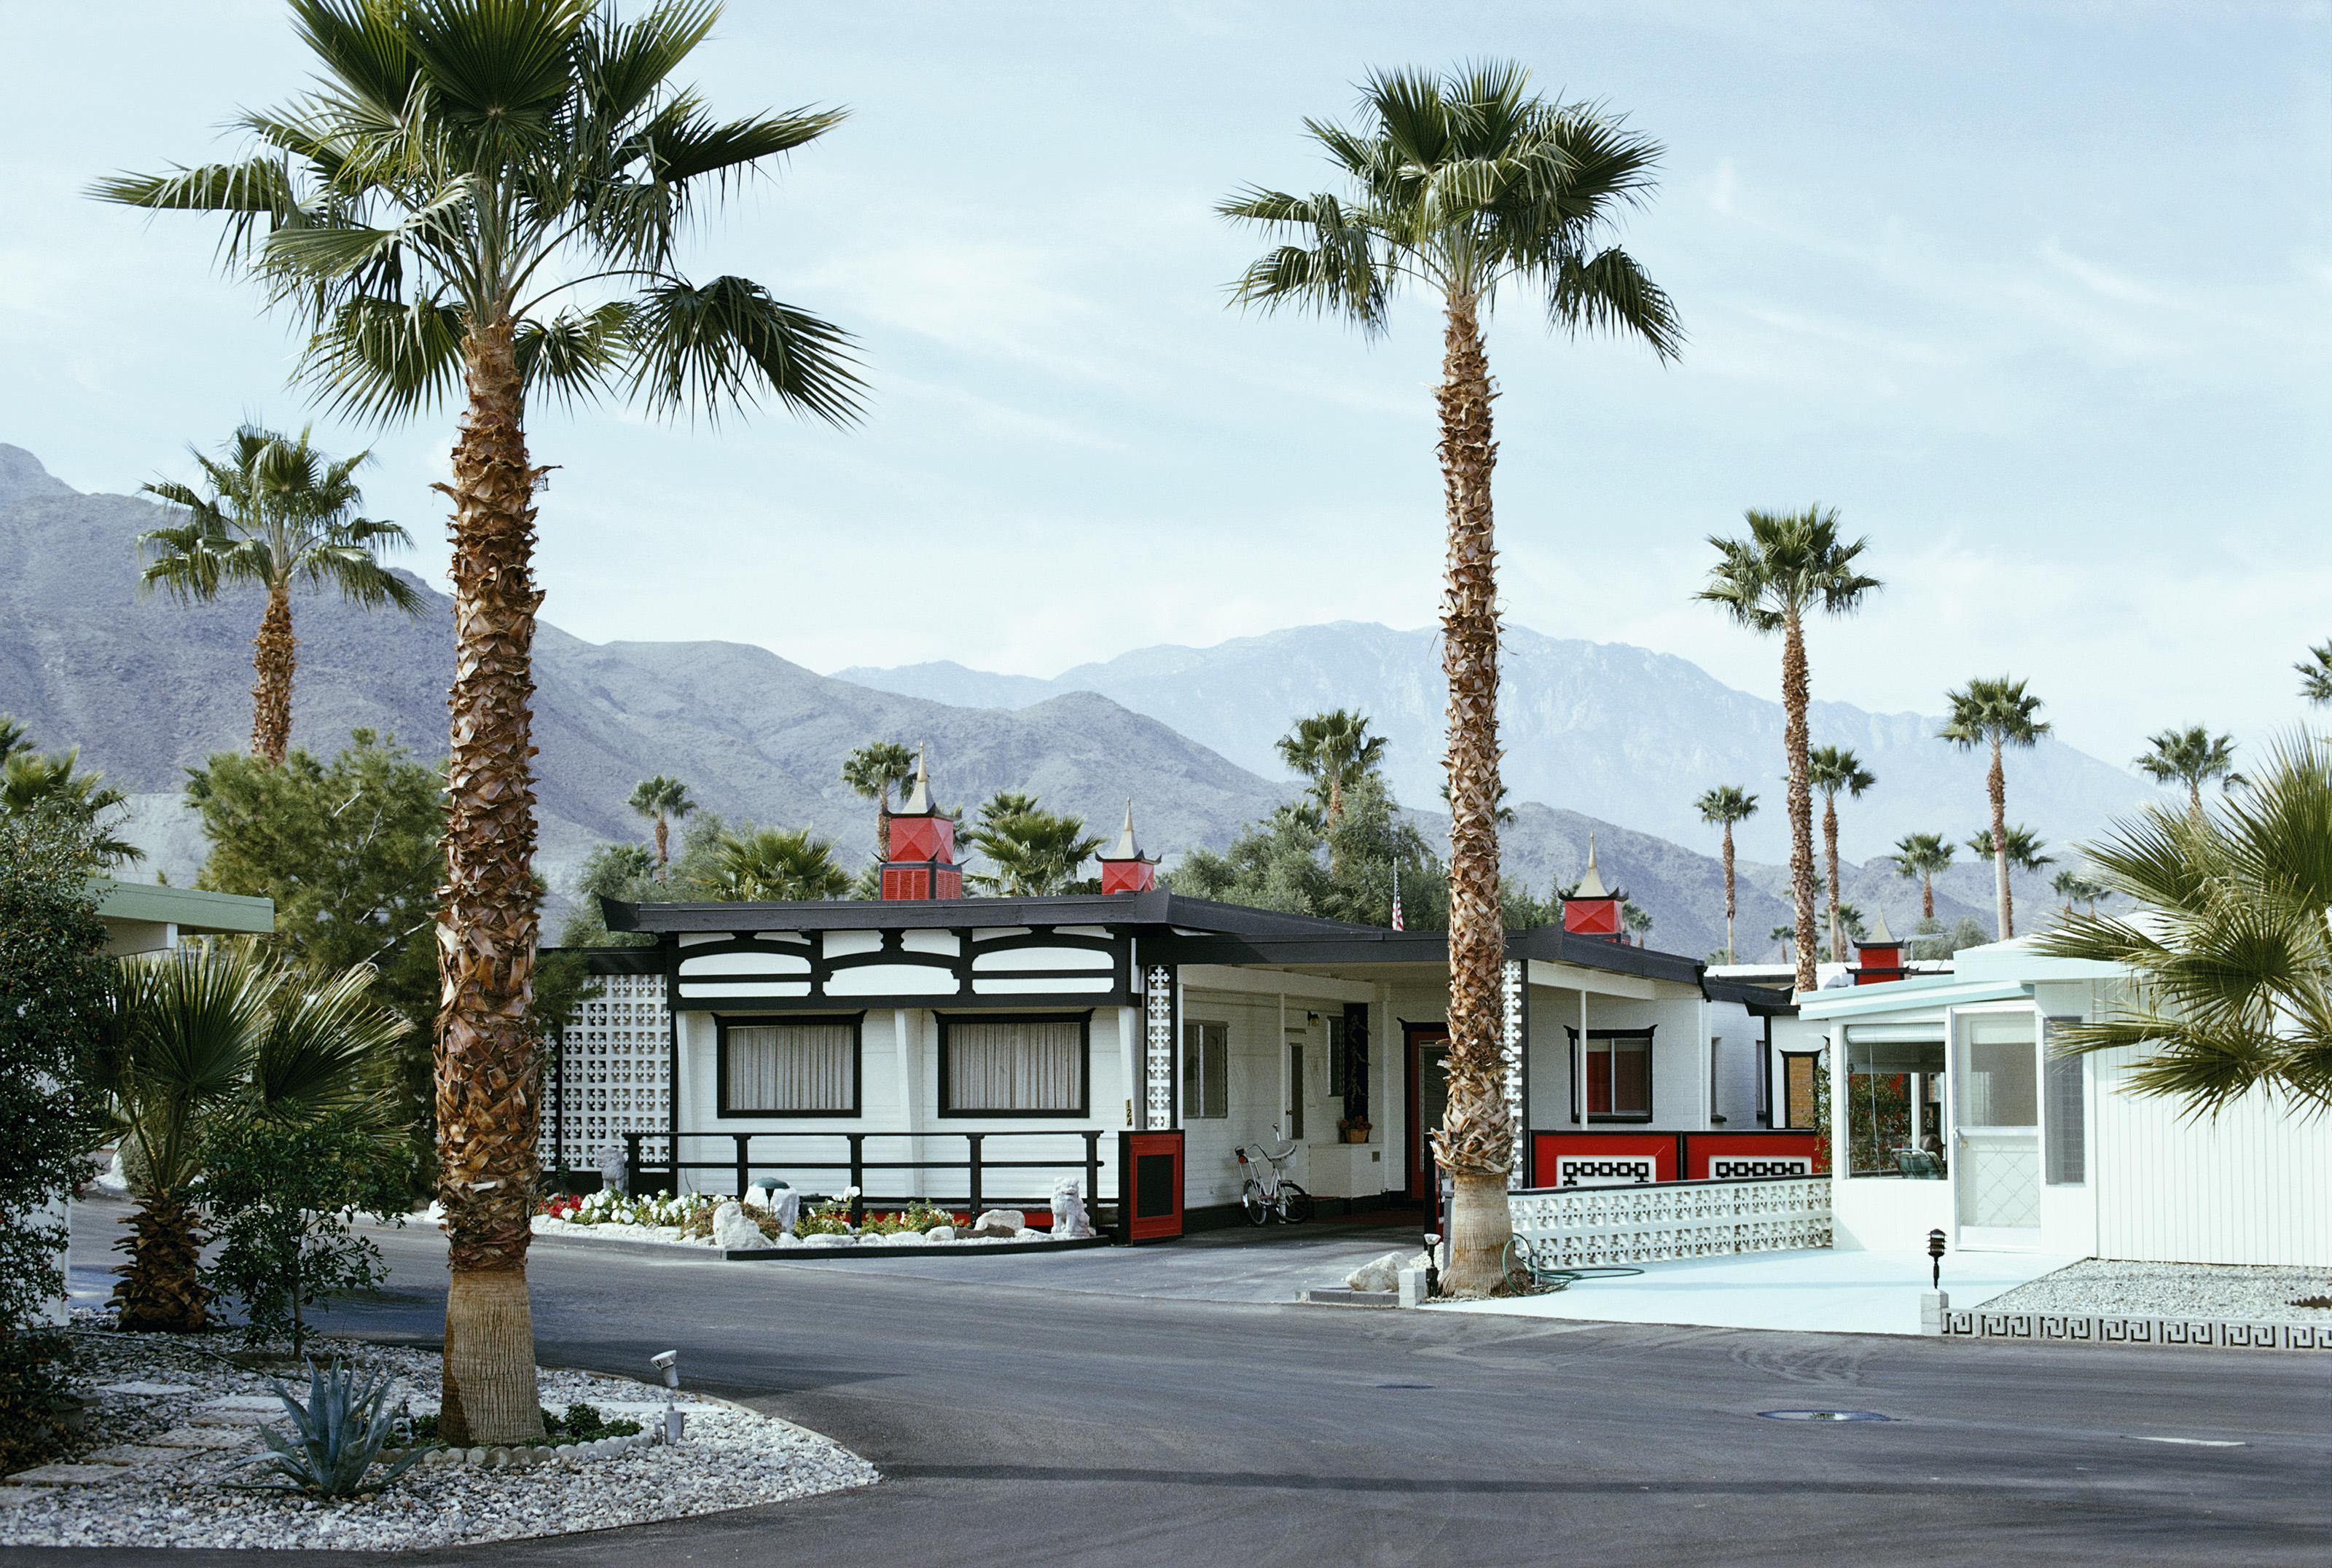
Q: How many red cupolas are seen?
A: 4